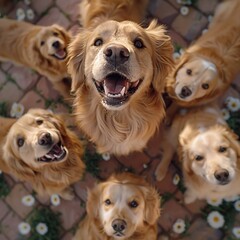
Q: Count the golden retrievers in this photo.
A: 6